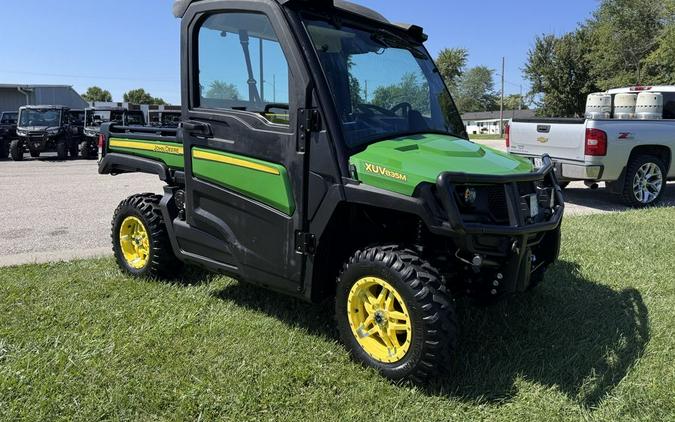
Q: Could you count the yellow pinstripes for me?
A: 2